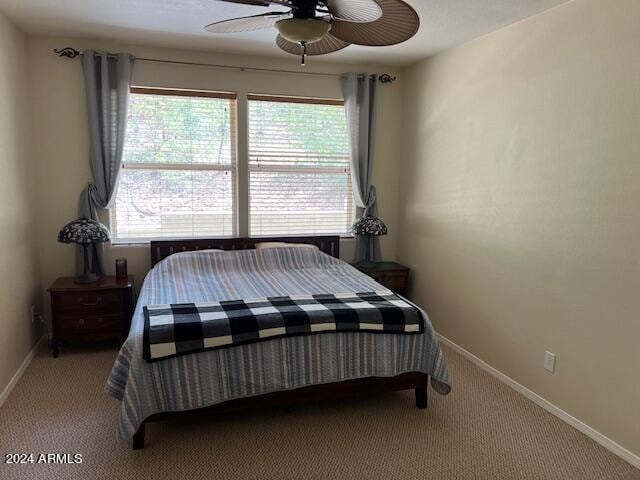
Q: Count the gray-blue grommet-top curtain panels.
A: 2